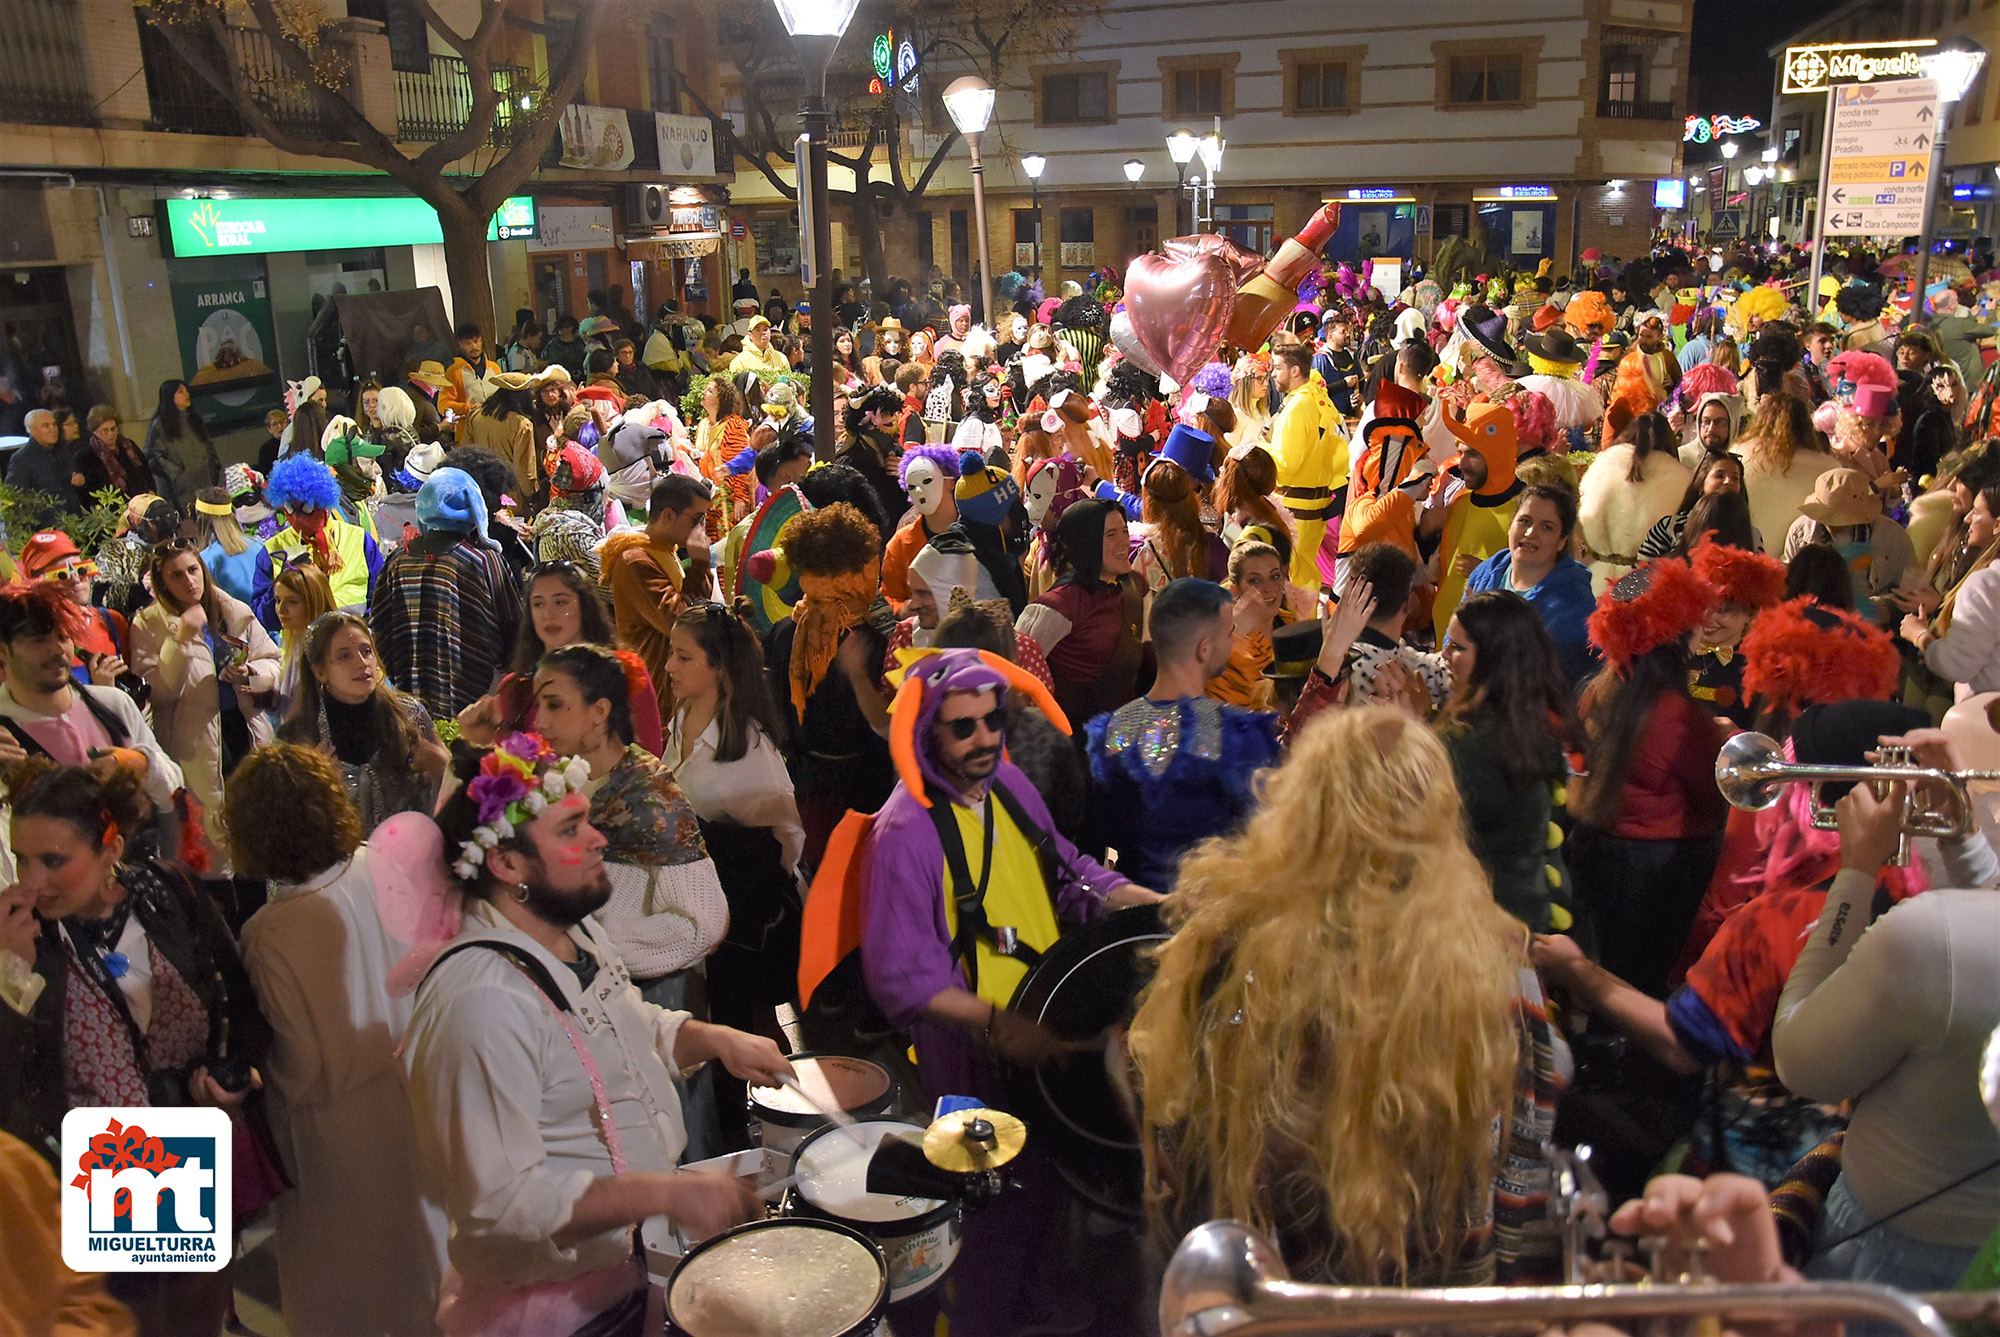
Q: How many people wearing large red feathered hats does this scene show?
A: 3